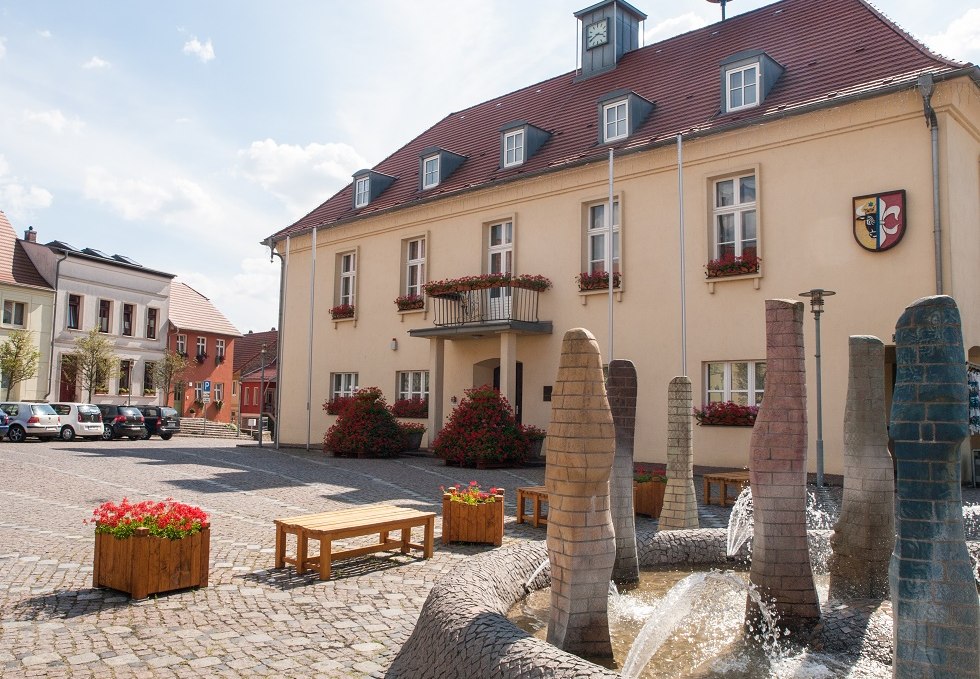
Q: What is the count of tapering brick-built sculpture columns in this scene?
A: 6